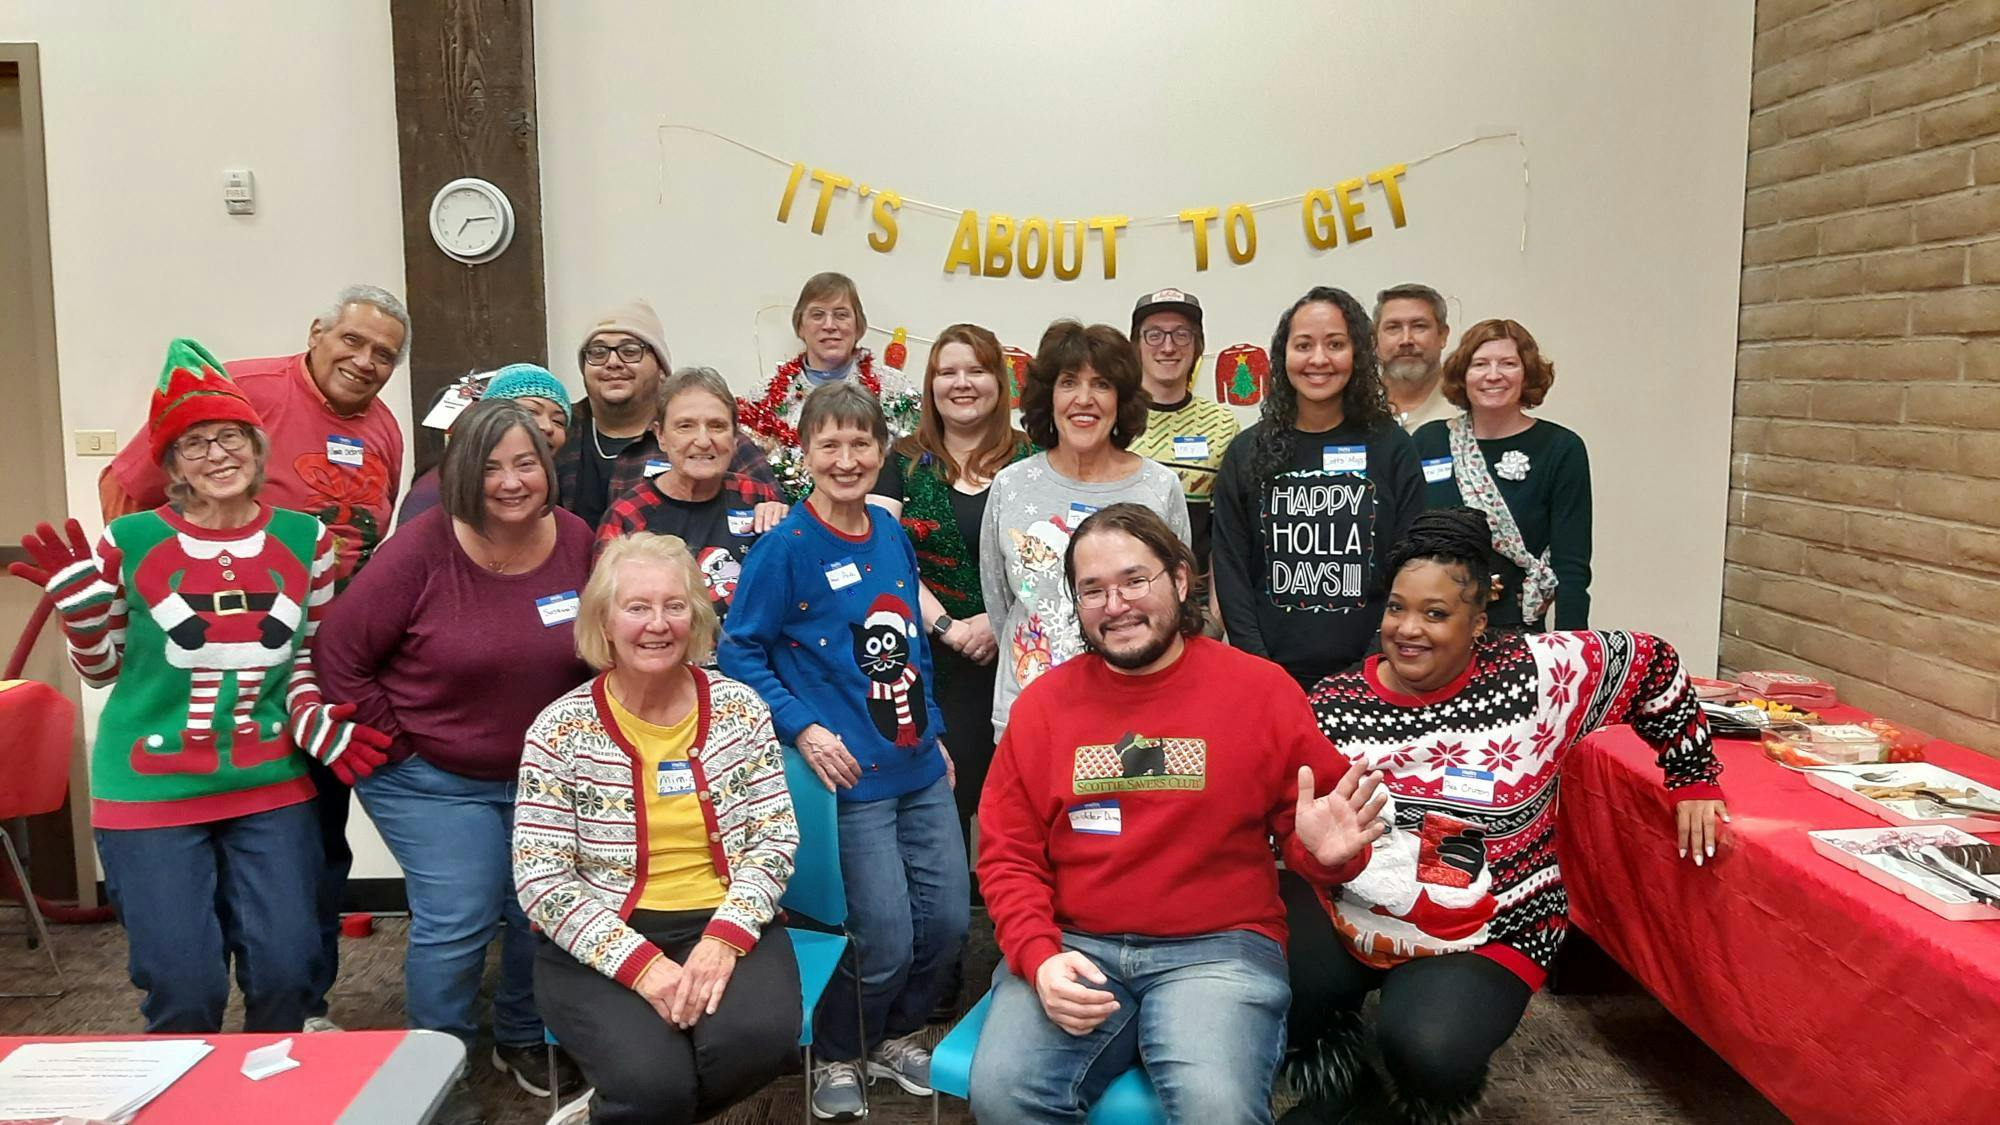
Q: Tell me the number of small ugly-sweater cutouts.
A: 2